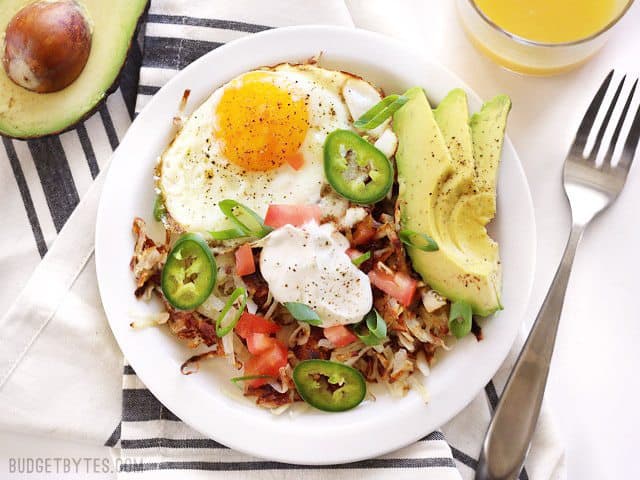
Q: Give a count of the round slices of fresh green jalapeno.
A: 3